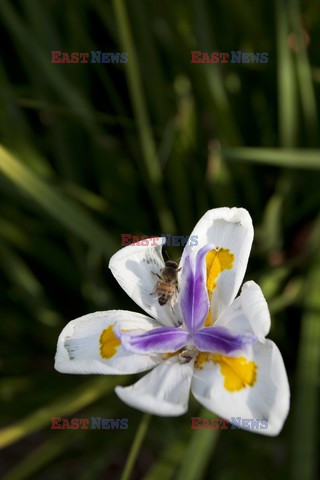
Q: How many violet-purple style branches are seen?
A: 3